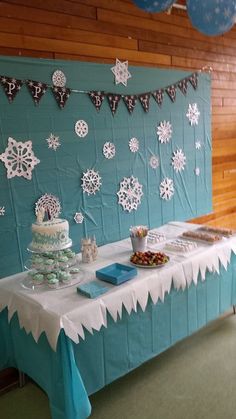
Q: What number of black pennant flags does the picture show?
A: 11